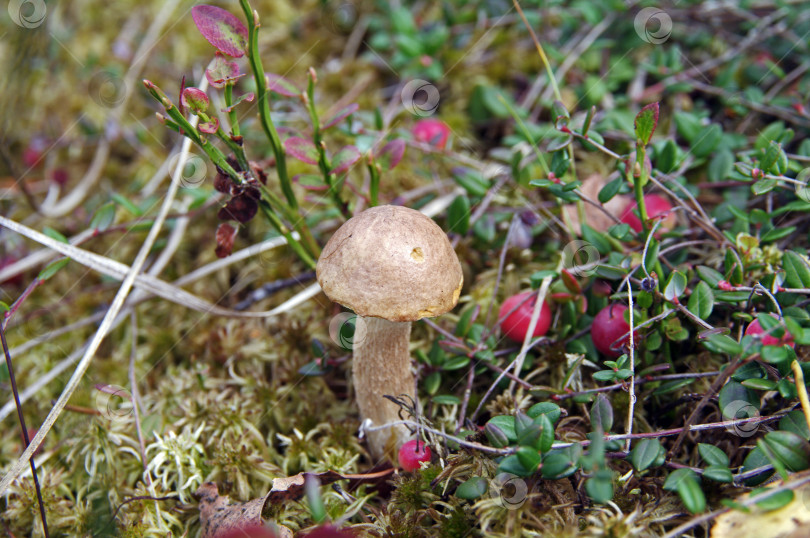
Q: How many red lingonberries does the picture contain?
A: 6